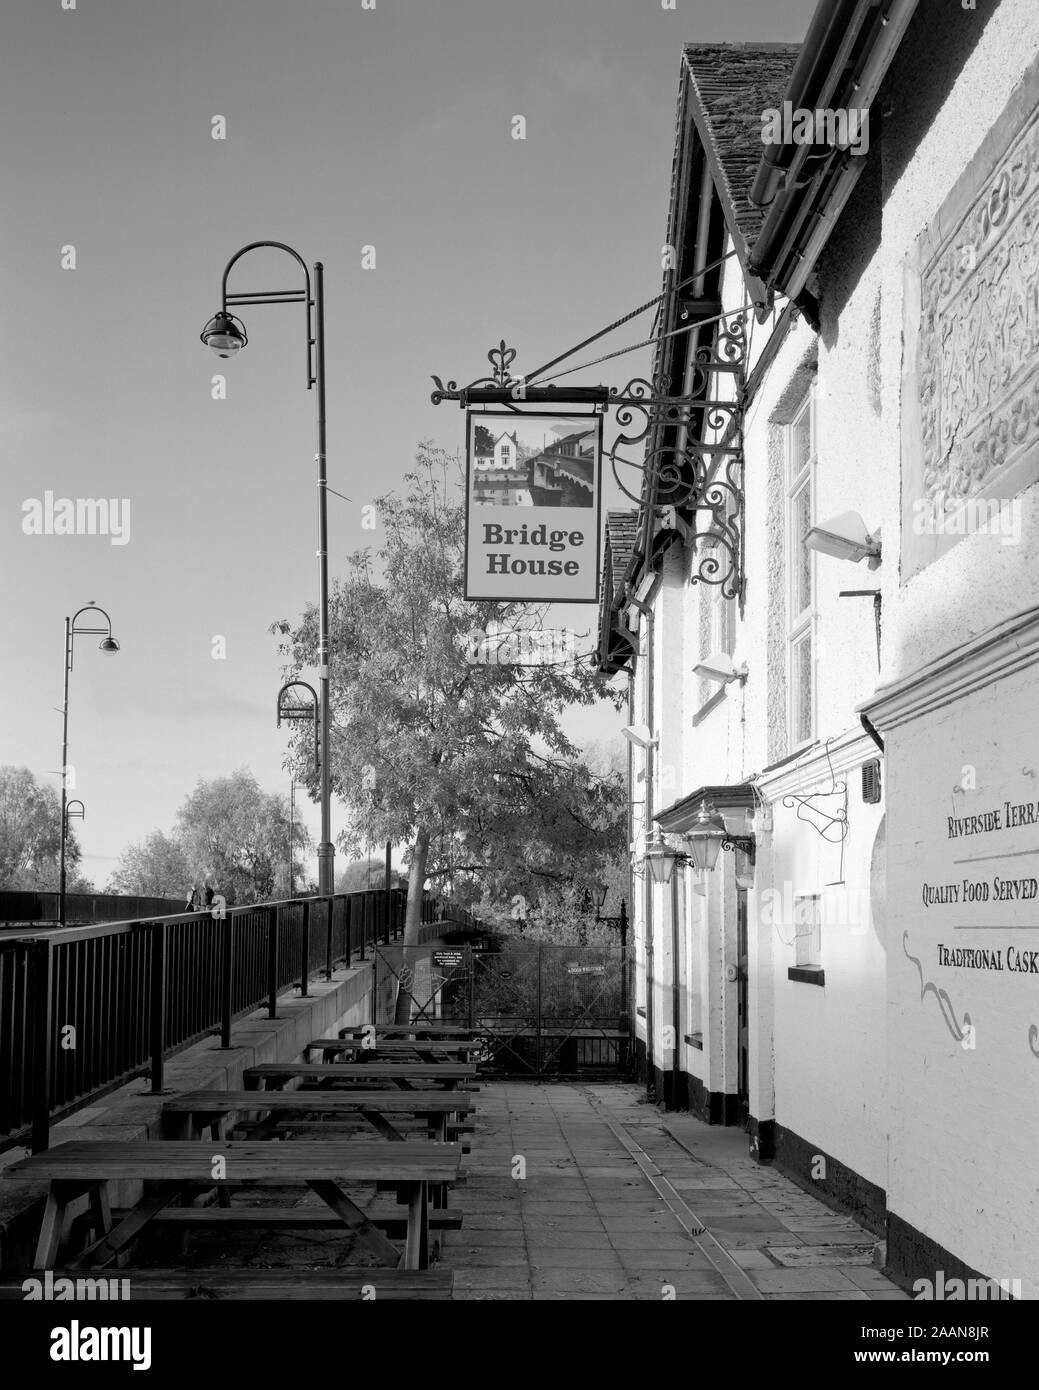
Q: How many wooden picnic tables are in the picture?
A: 5